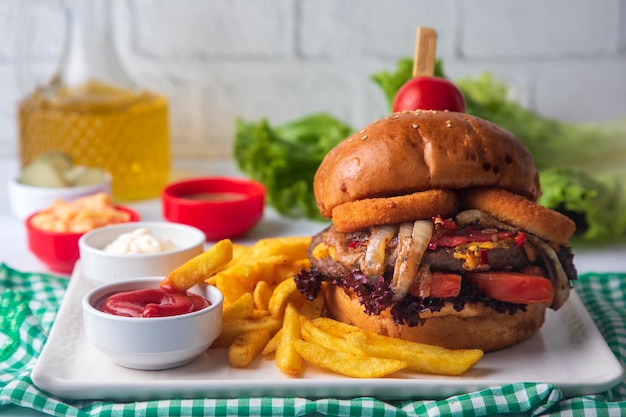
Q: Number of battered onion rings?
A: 2